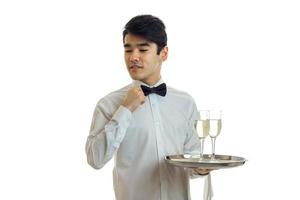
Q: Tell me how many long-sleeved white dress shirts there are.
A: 1